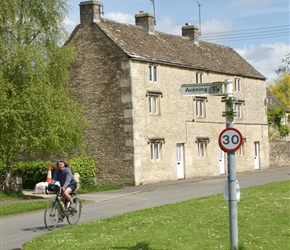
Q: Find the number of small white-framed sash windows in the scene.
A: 9